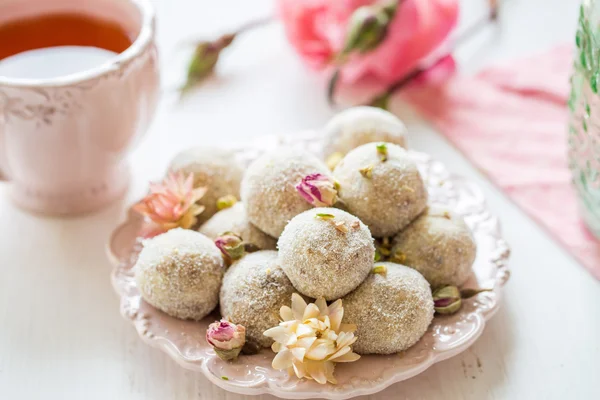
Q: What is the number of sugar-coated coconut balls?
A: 10